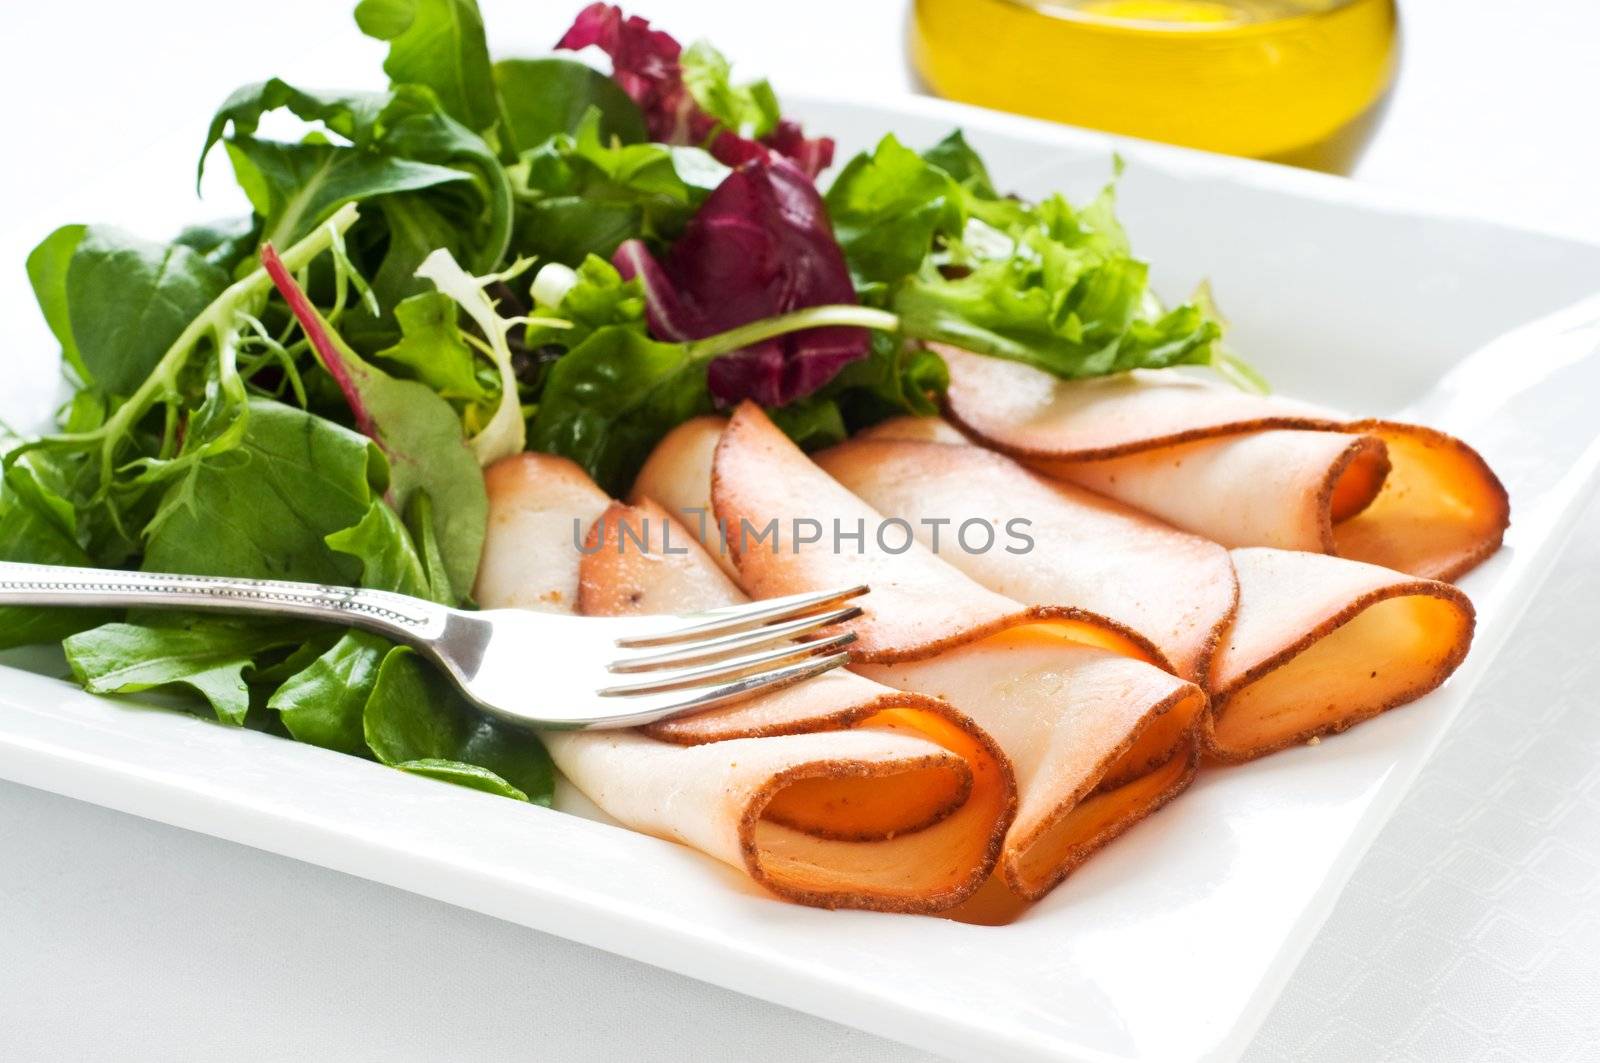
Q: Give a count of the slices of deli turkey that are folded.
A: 4